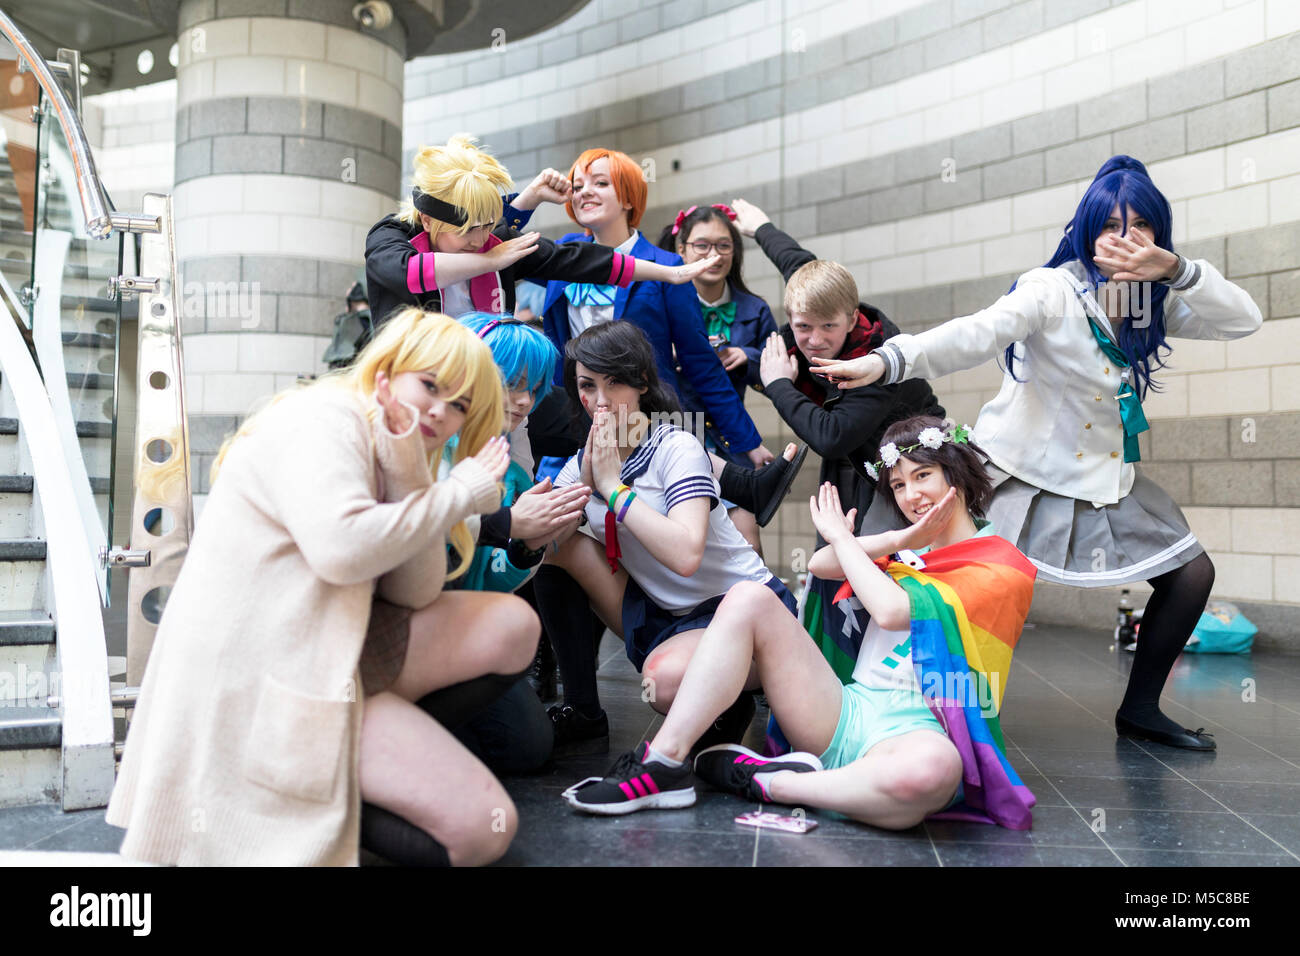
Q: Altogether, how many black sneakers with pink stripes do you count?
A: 2